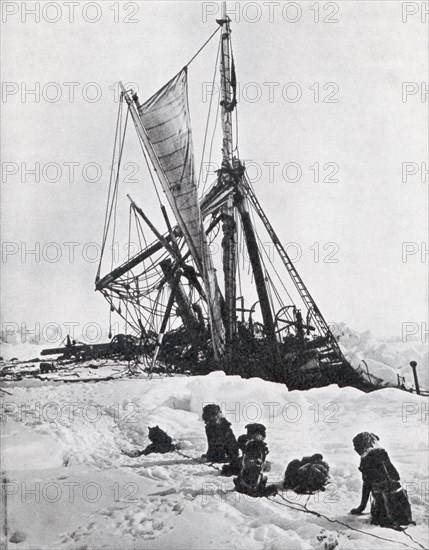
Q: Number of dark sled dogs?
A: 6